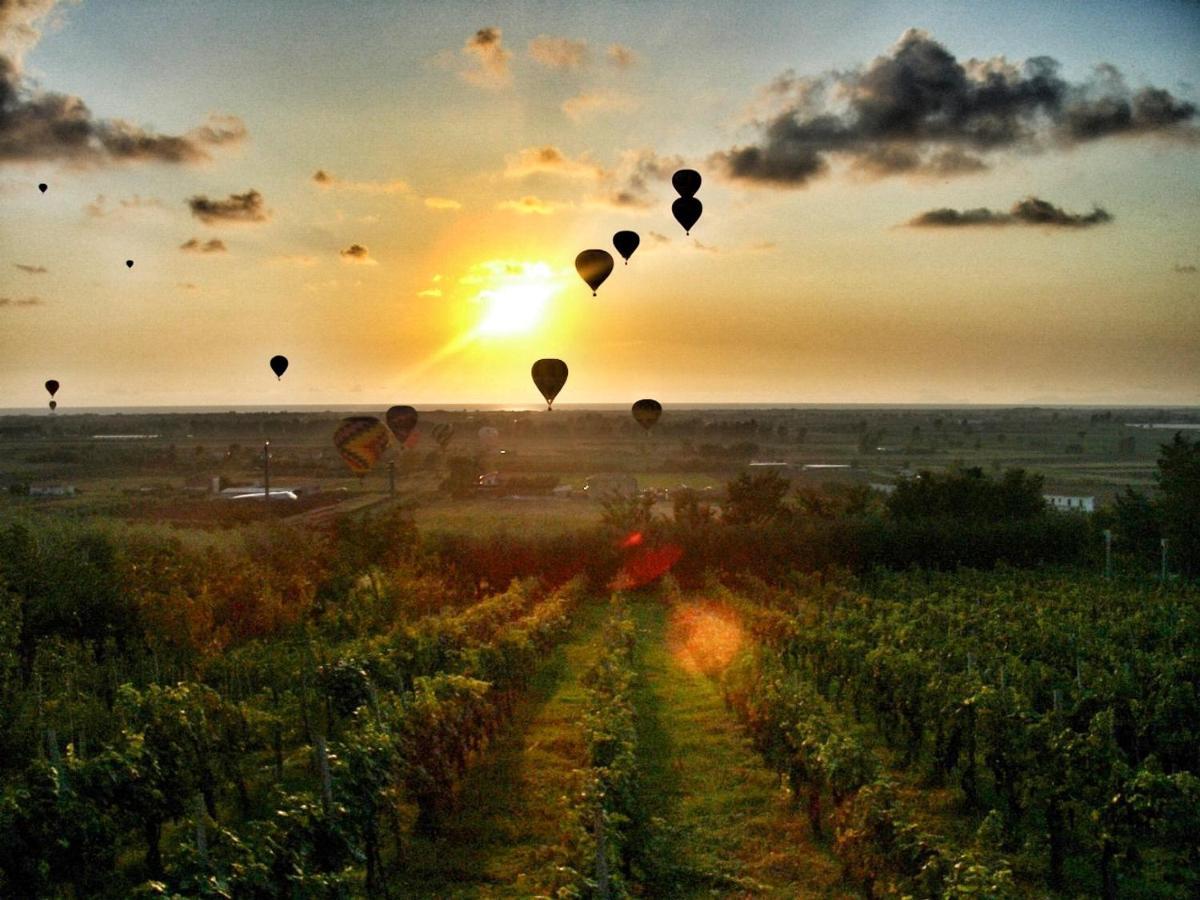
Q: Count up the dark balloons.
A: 12